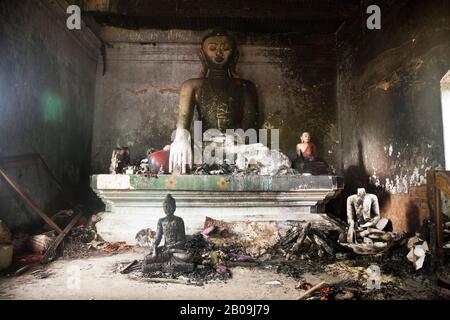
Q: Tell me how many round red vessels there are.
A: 1